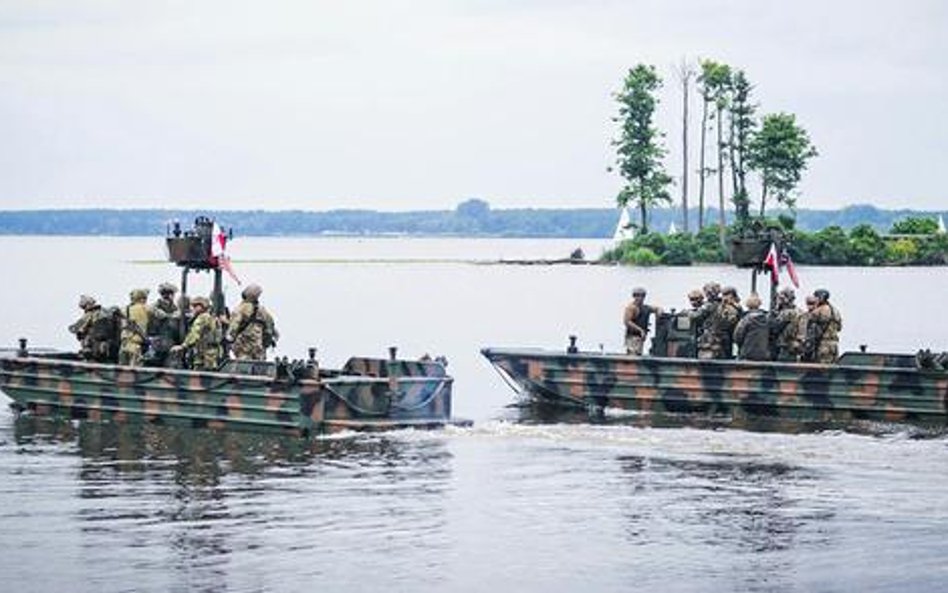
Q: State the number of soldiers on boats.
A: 13